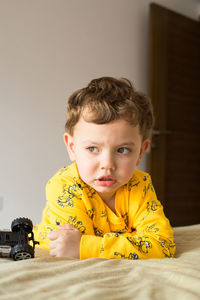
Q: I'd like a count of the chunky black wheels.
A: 2